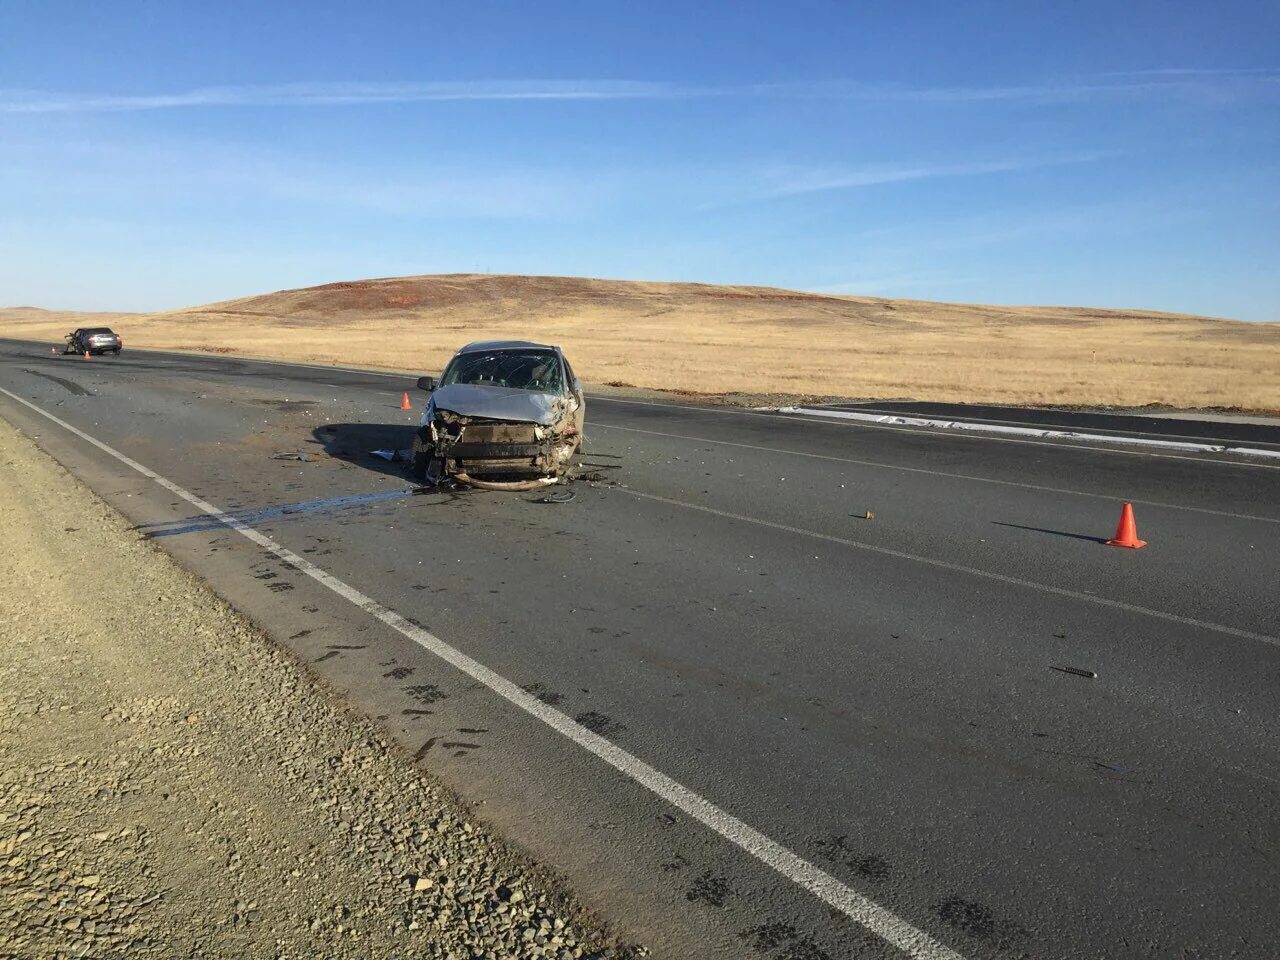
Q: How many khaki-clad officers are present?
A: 0